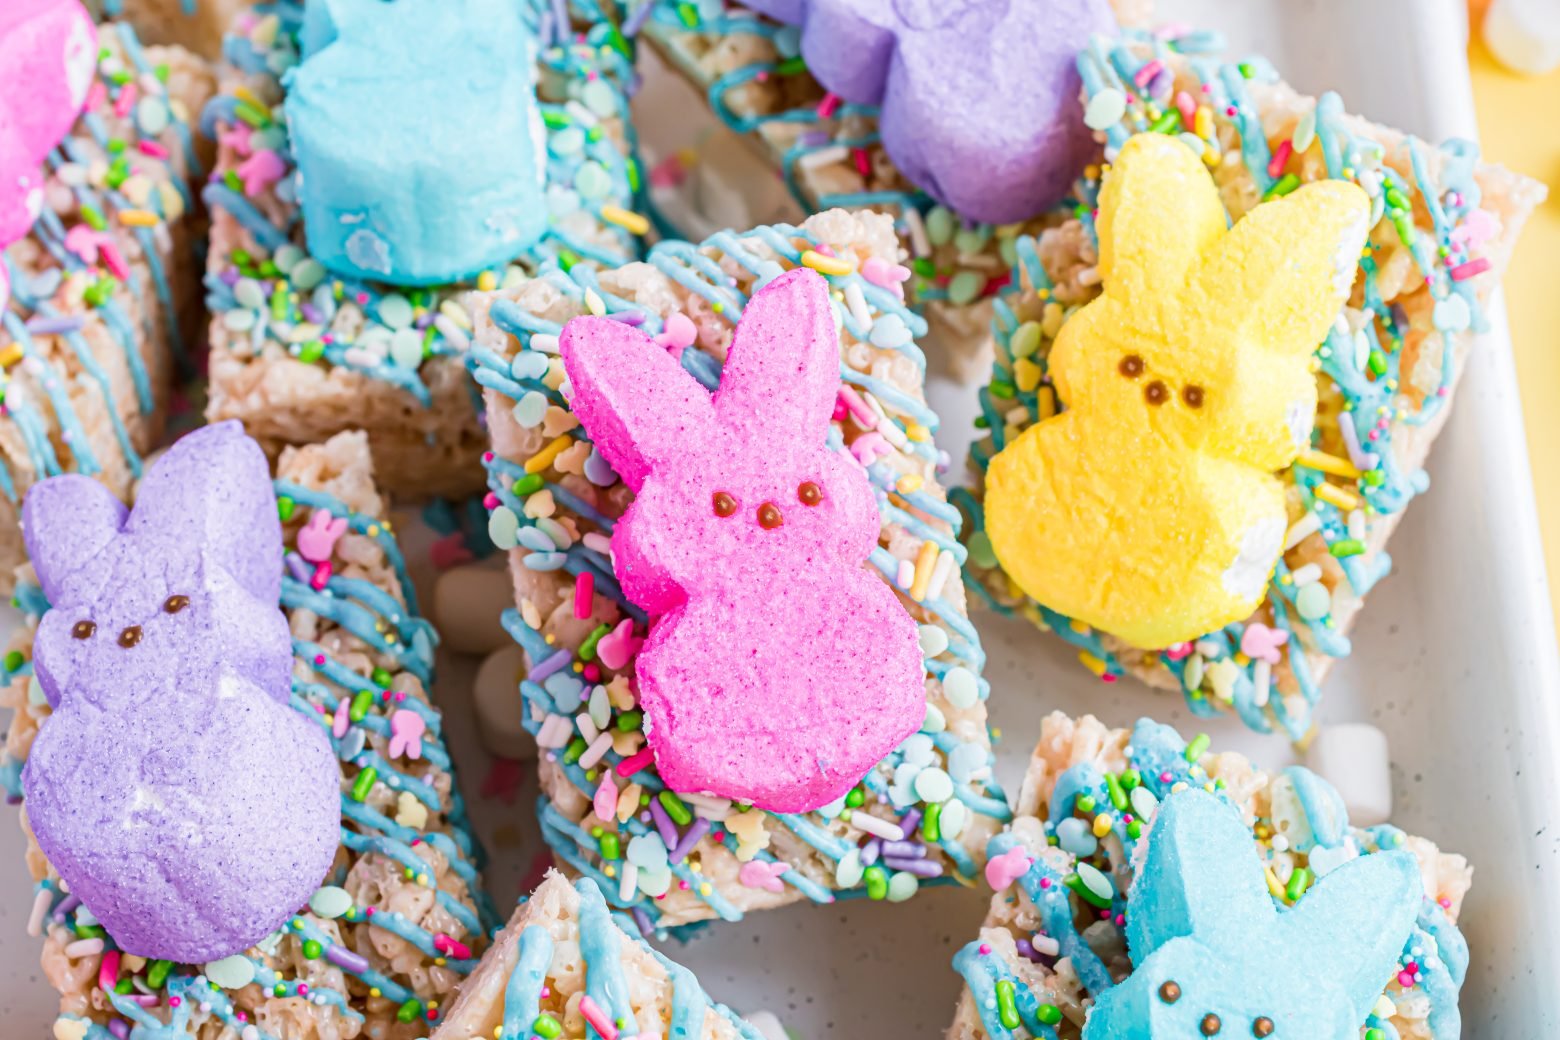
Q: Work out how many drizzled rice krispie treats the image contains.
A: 8